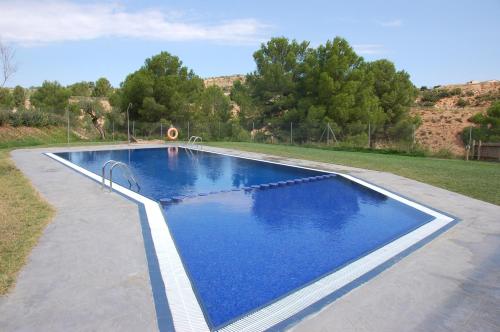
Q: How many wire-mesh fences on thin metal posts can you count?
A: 1